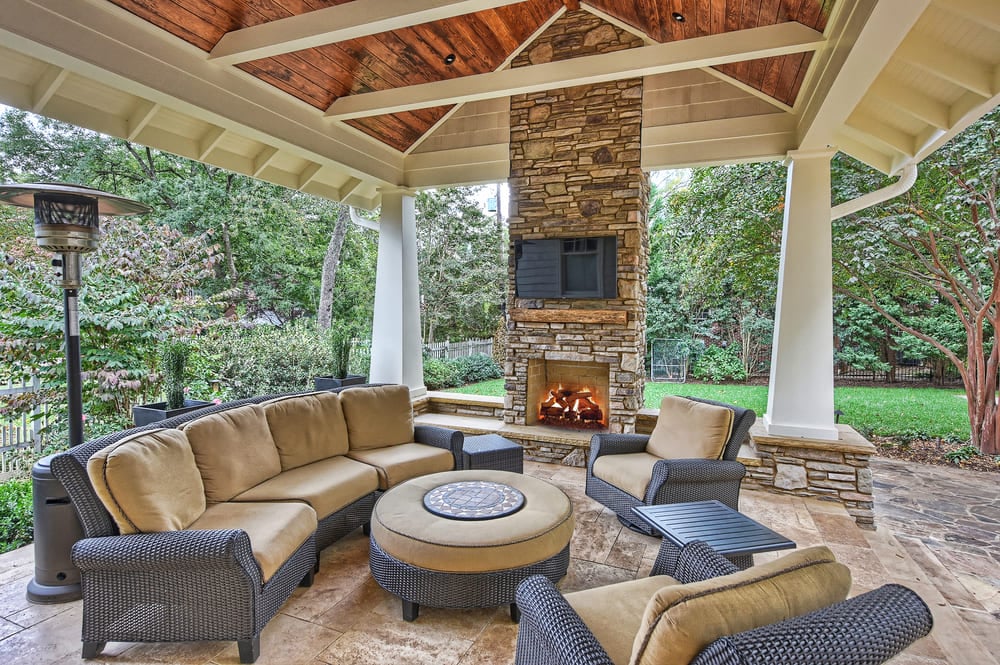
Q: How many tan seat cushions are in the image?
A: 5